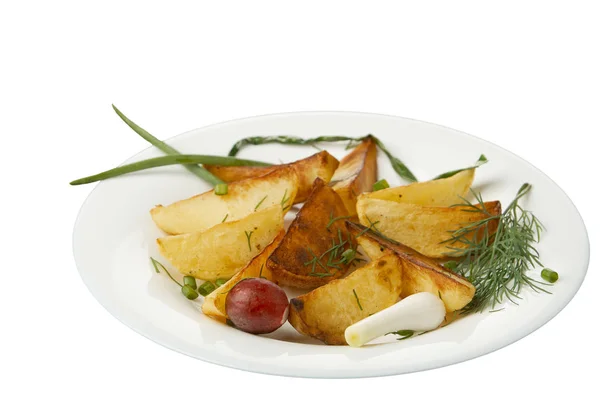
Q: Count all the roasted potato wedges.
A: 10